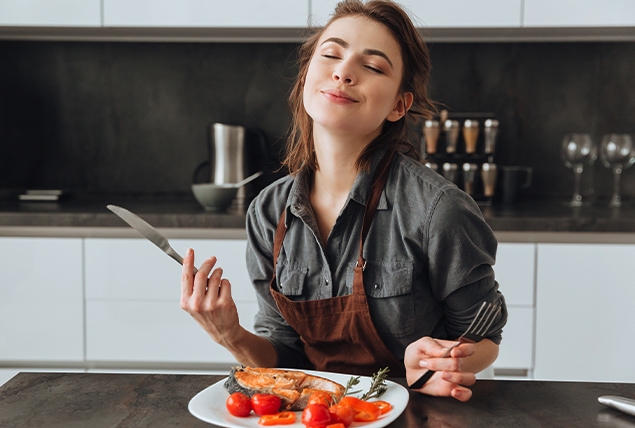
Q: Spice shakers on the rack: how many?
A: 8